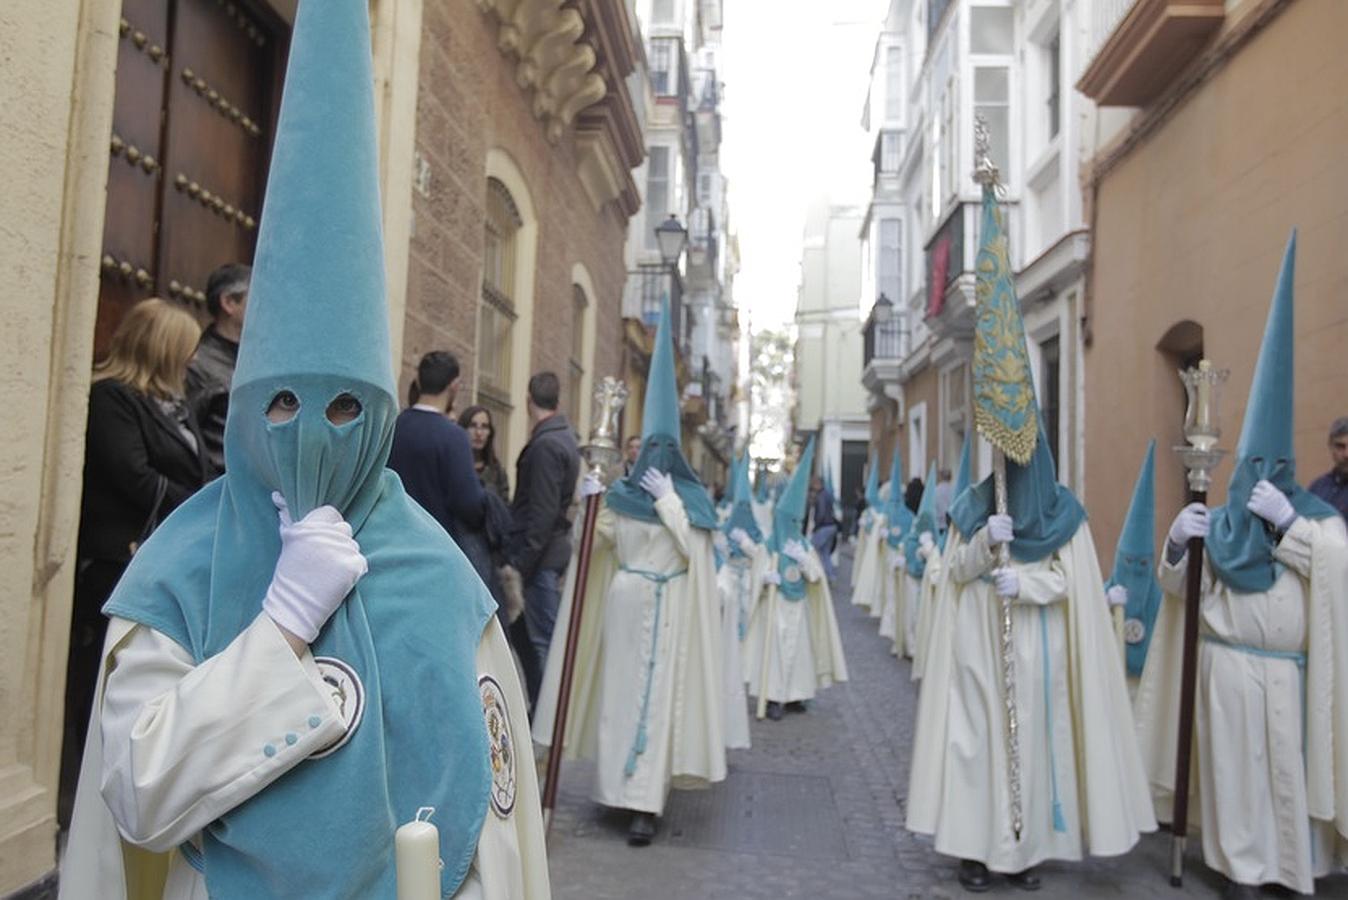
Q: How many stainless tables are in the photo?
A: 0